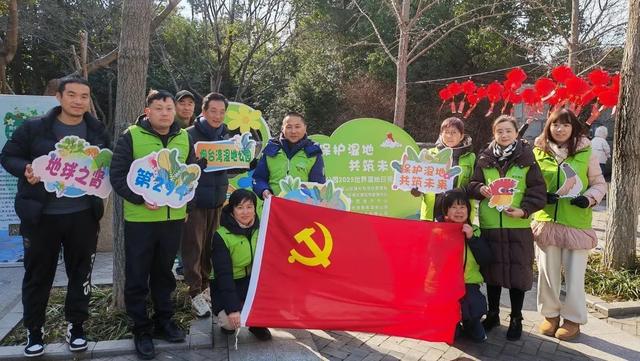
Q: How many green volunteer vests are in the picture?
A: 7